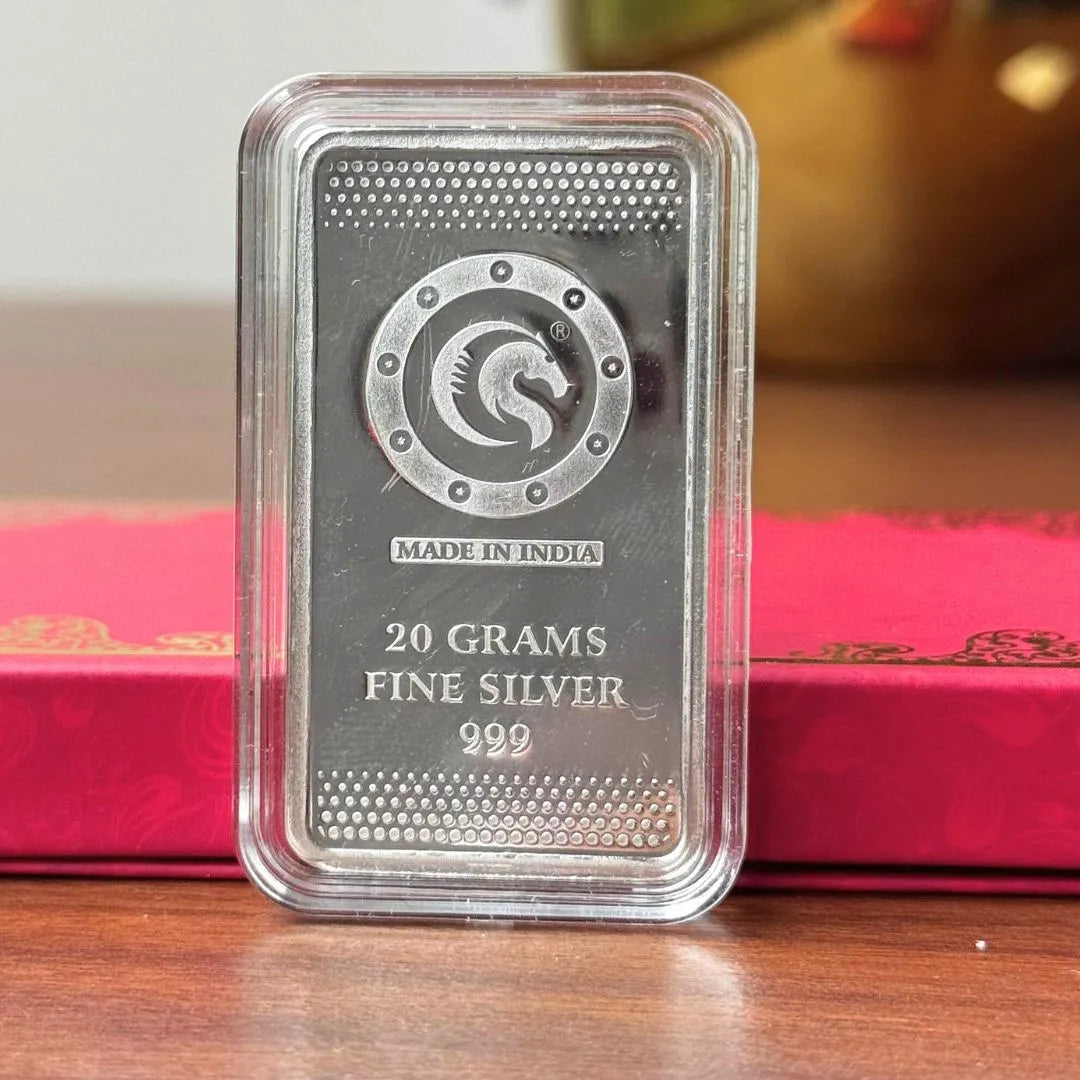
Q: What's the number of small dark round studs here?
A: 9